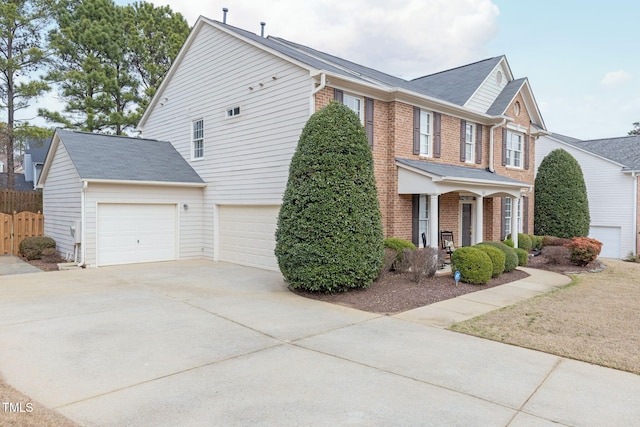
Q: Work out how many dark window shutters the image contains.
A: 11